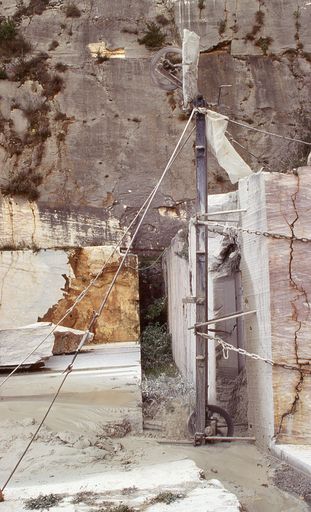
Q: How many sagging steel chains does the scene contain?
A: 2